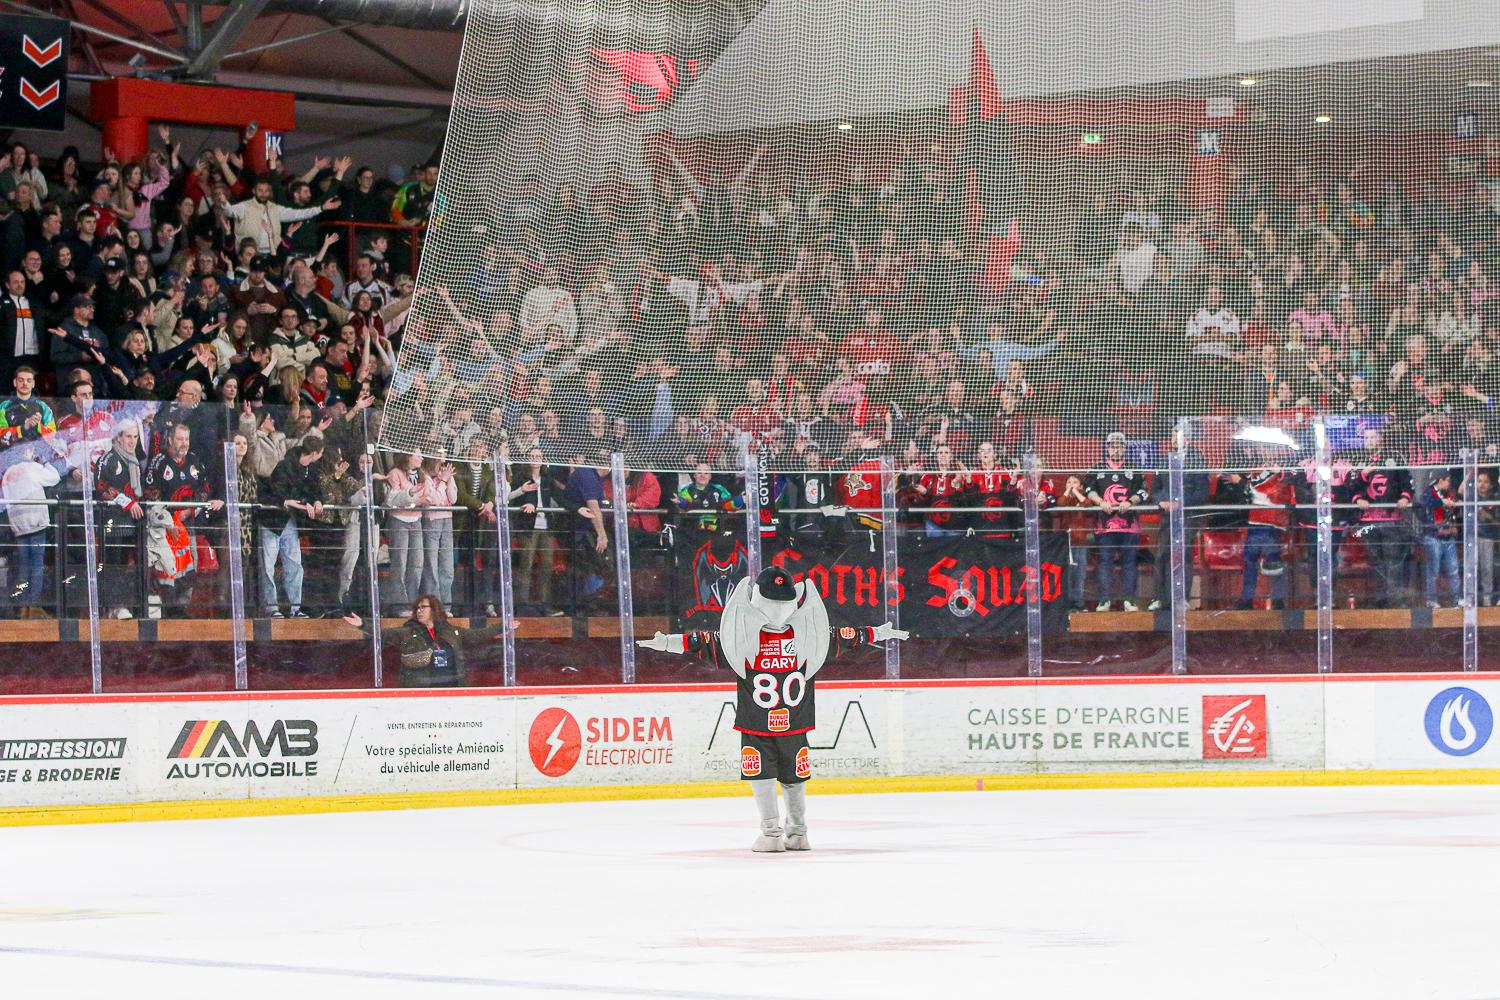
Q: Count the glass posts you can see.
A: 11